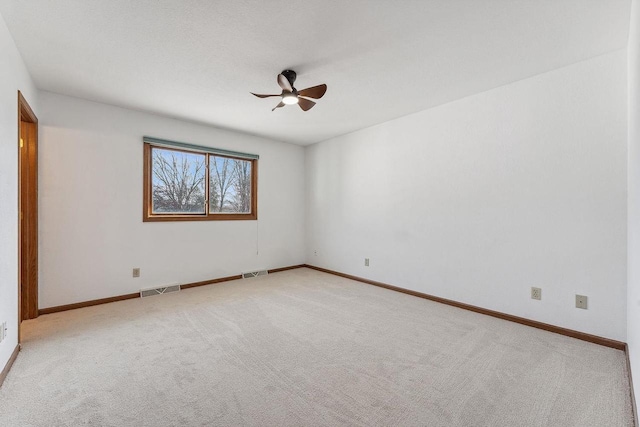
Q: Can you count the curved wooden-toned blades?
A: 5